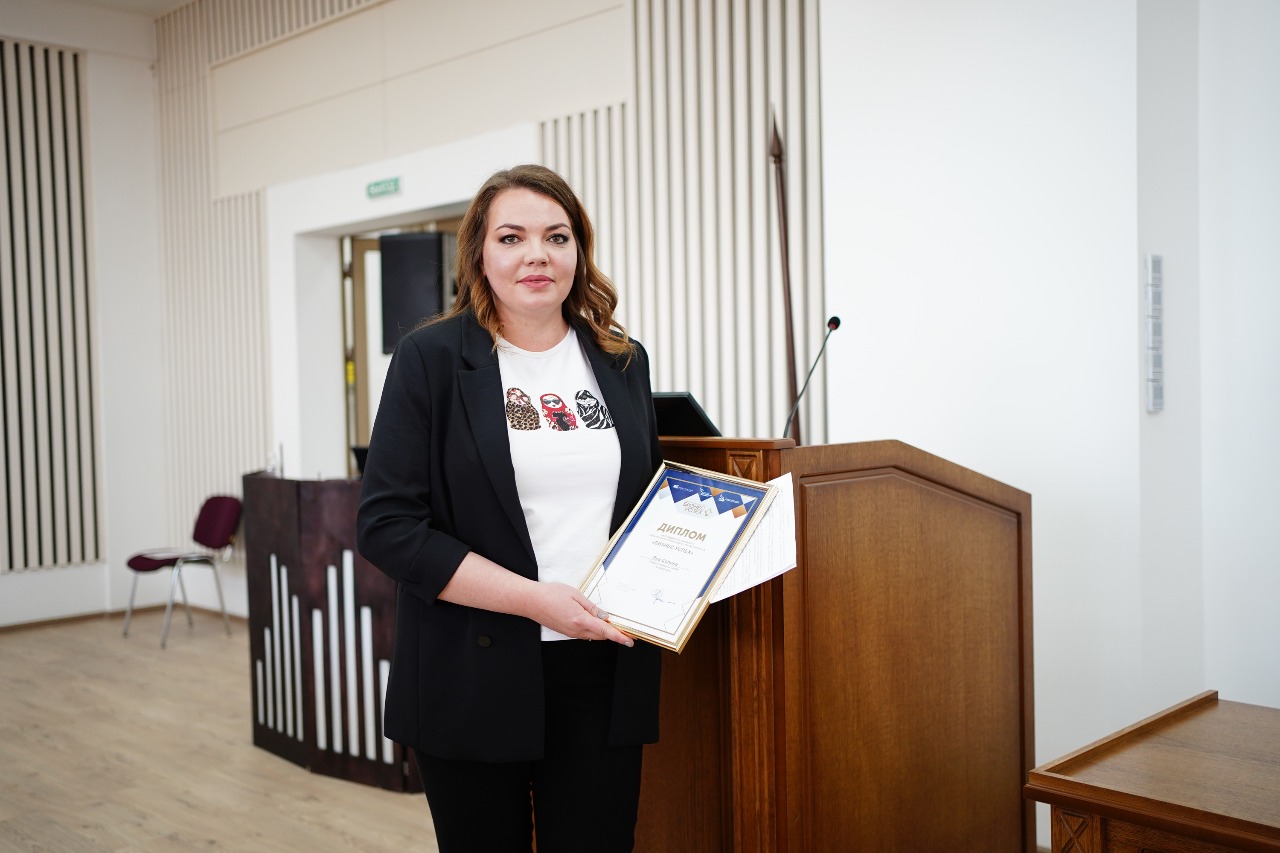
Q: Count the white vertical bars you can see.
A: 10